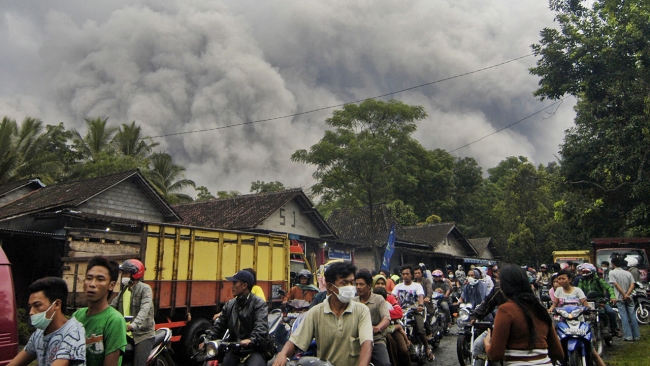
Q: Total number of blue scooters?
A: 1